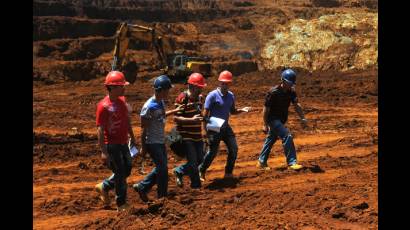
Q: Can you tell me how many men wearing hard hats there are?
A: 5